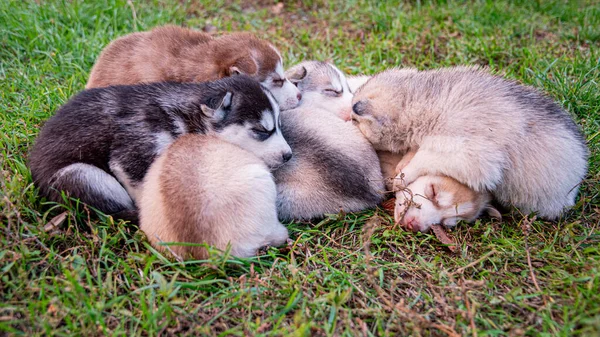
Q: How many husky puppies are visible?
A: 7